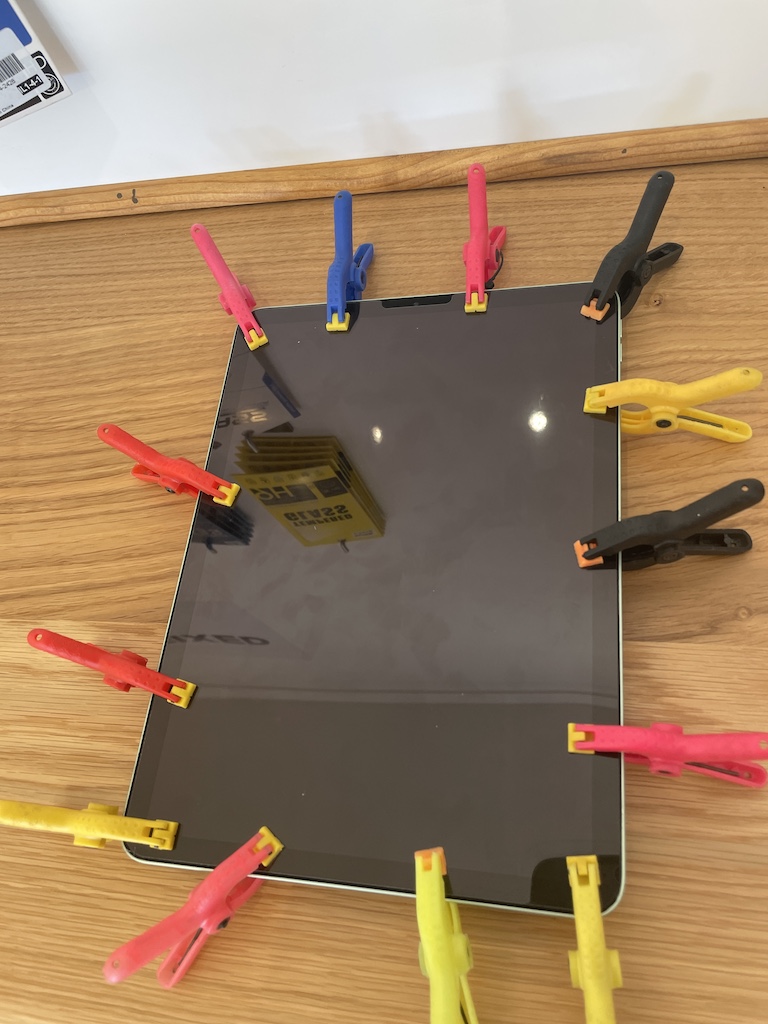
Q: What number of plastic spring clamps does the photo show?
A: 13